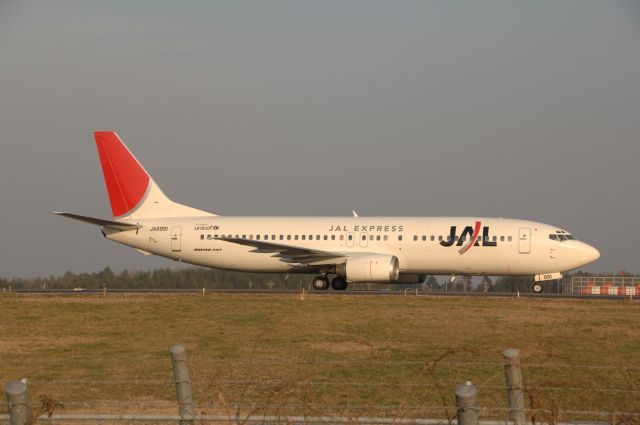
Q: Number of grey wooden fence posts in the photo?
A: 4